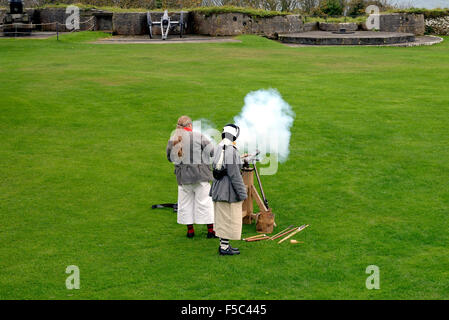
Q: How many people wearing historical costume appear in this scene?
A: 2